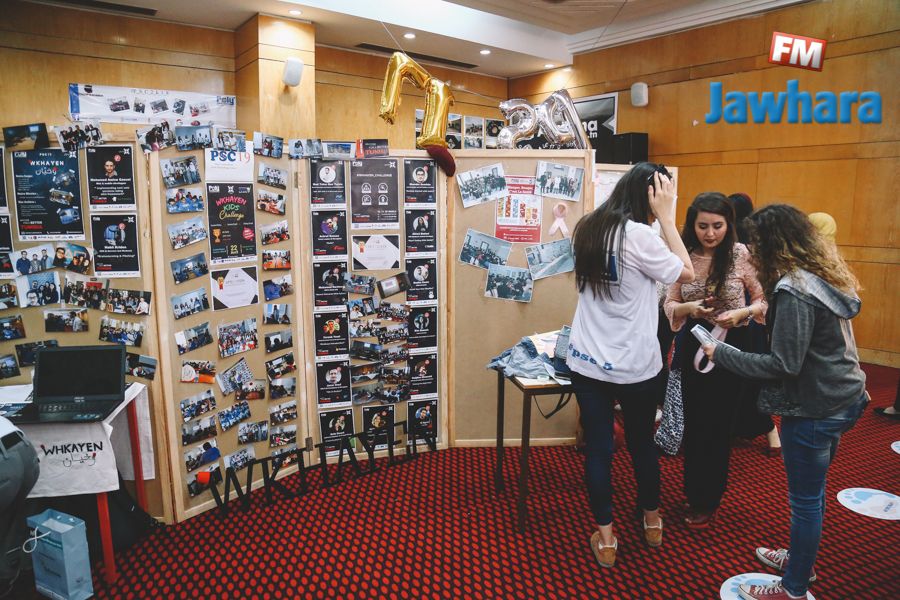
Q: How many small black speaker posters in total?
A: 15